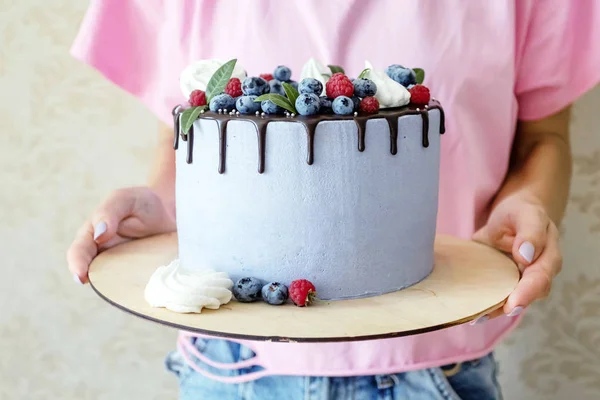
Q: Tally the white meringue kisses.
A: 4